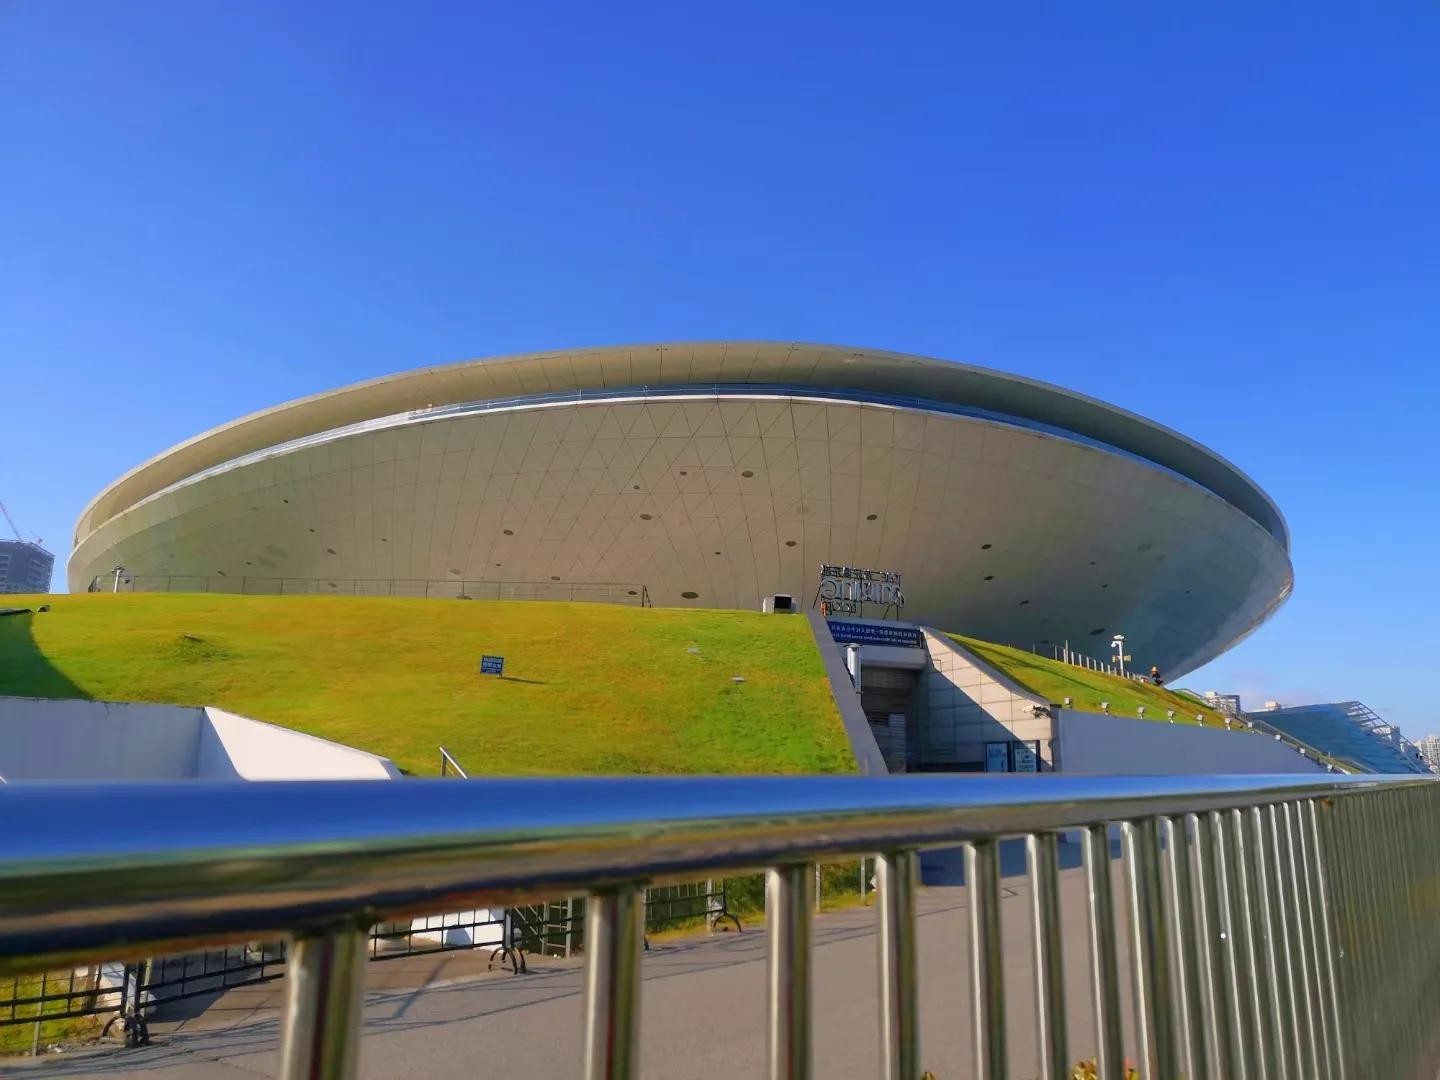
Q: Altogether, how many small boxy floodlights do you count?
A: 10